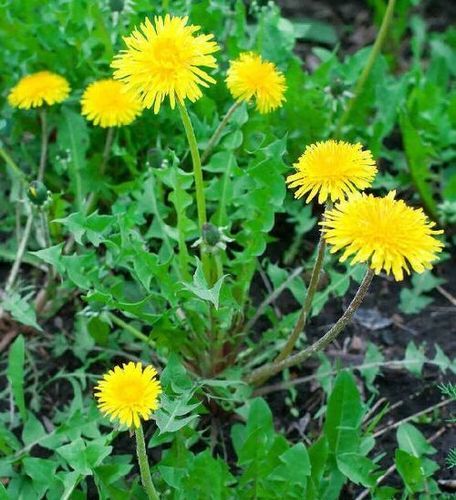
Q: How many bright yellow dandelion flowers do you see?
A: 7